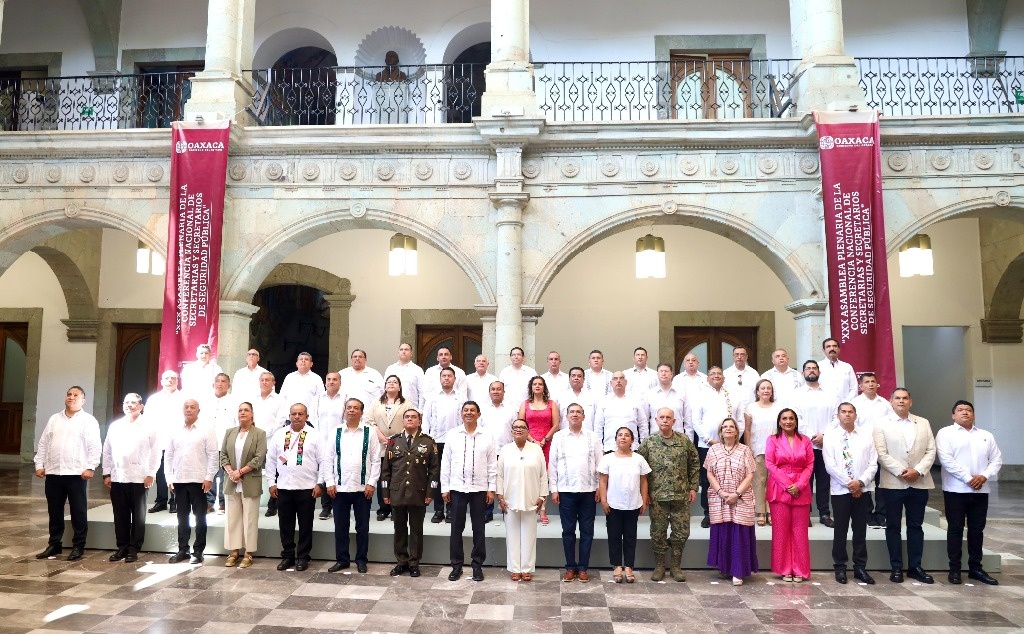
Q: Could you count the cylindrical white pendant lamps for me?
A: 4